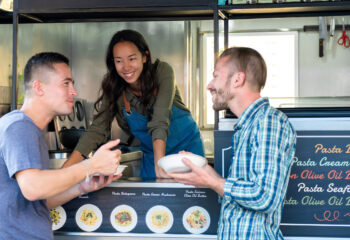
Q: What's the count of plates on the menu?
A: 5